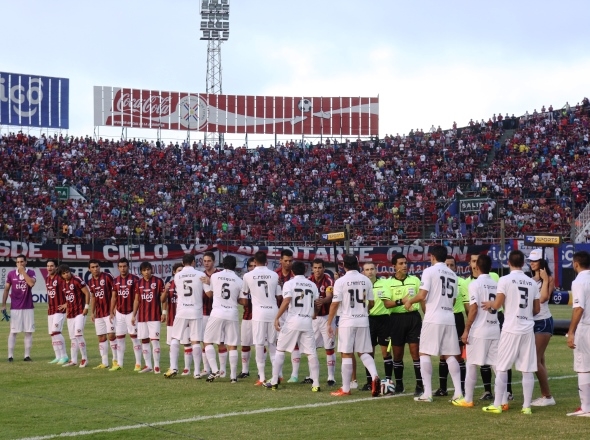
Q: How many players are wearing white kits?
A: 9